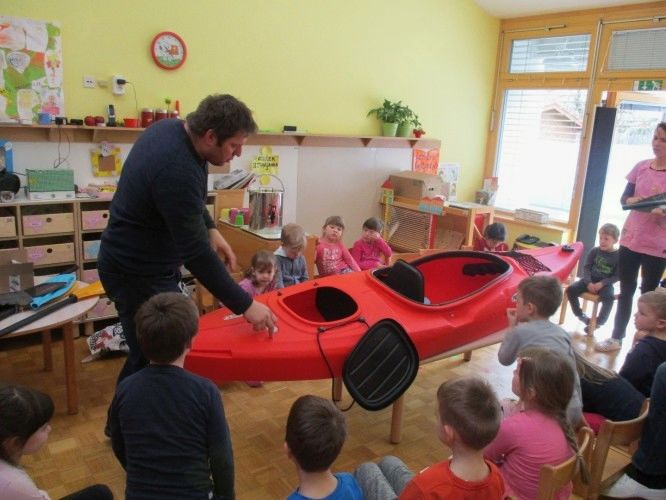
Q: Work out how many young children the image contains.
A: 14